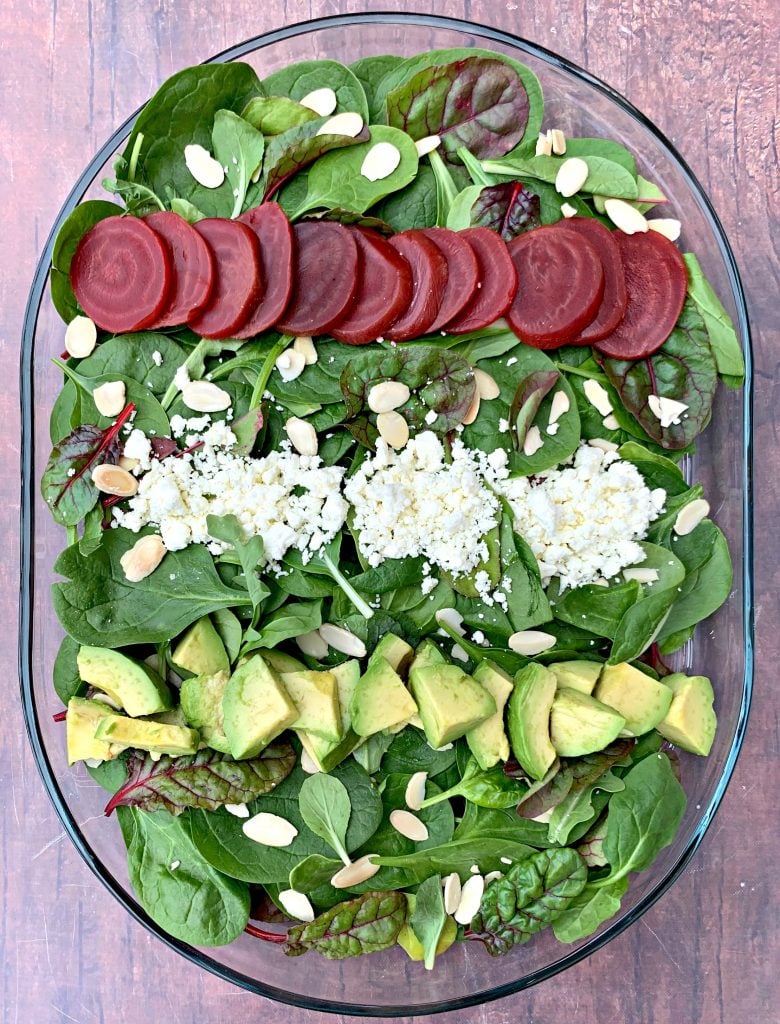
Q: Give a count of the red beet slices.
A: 12